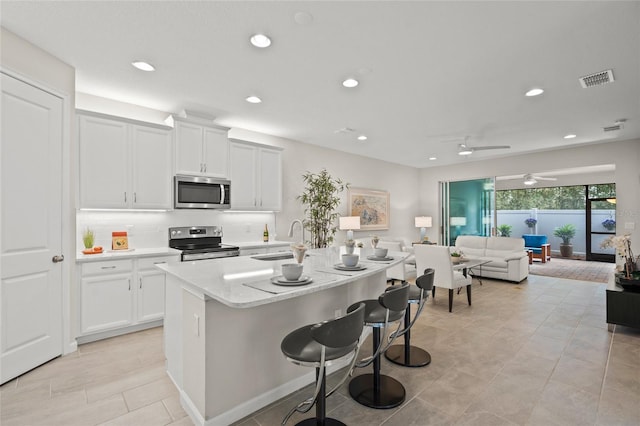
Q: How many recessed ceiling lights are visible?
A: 8